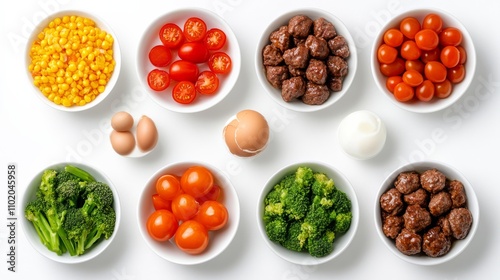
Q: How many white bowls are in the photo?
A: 8